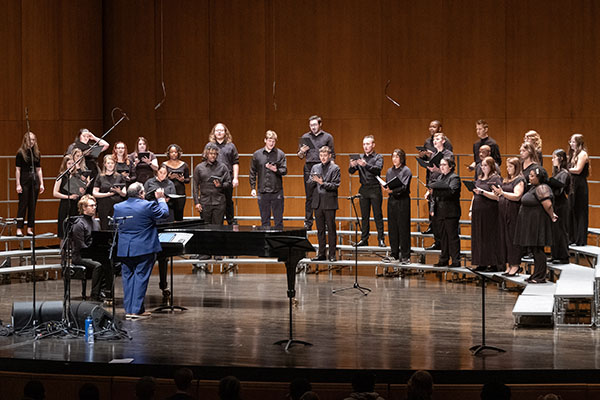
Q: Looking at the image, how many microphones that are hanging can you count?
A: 3